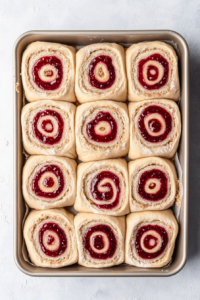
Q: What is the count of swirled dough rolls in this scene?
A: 12